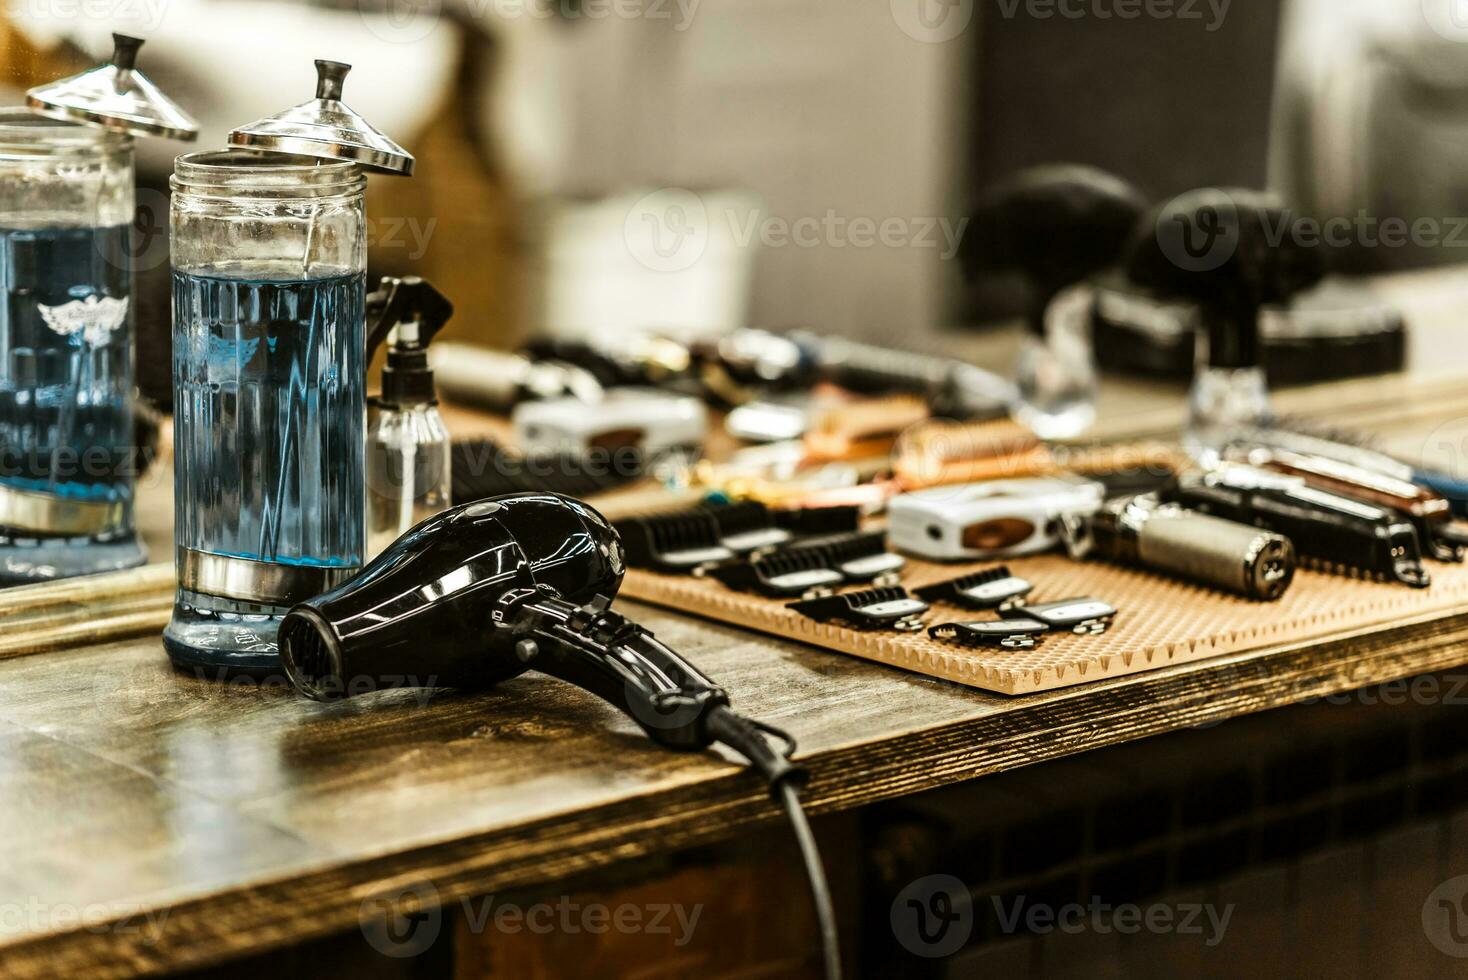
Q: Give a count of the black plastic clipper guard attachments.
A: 8